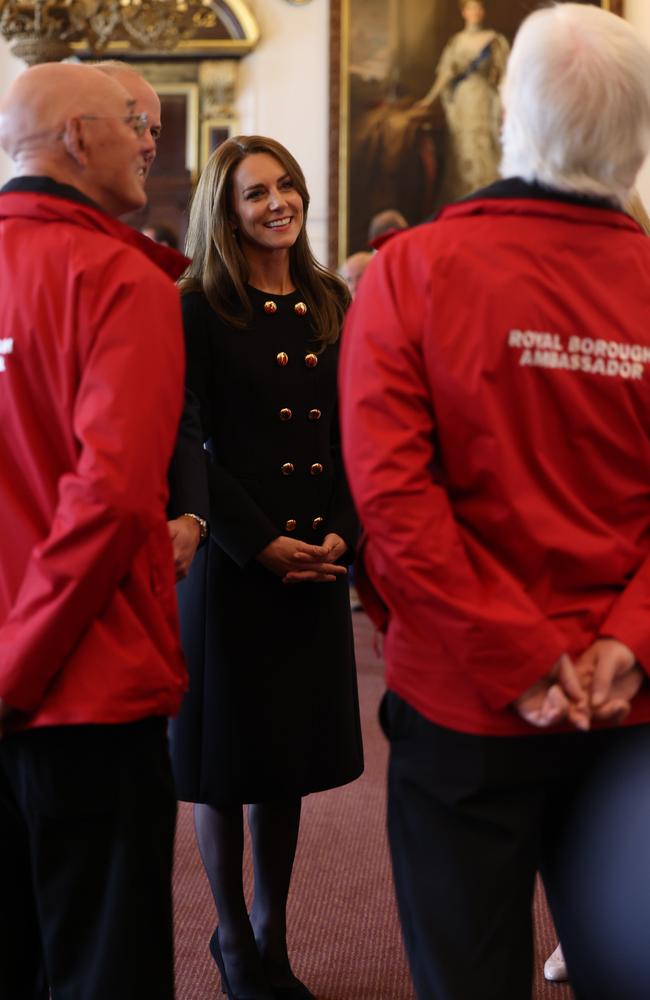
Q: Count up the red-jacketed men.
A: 2